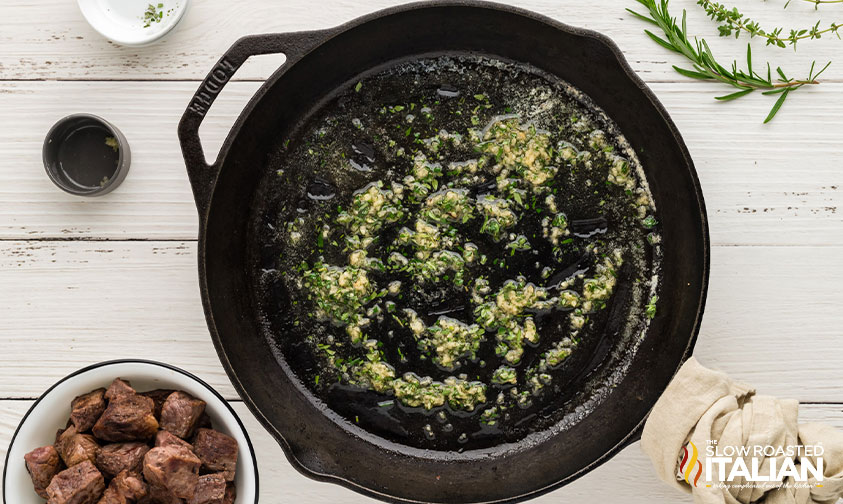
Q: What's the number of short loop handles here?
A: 1